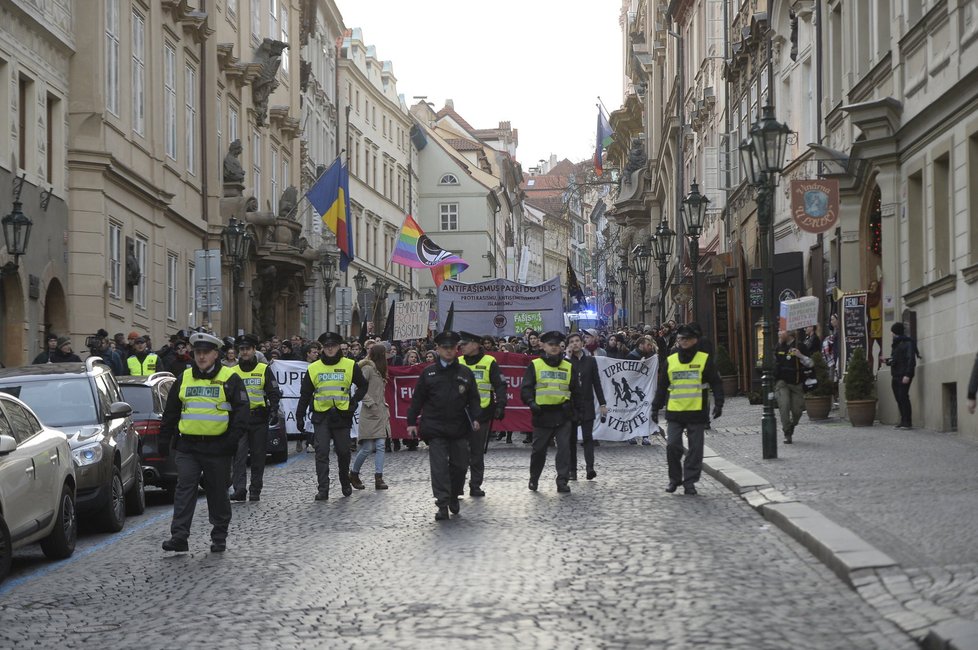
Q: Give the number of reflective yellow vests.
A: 7